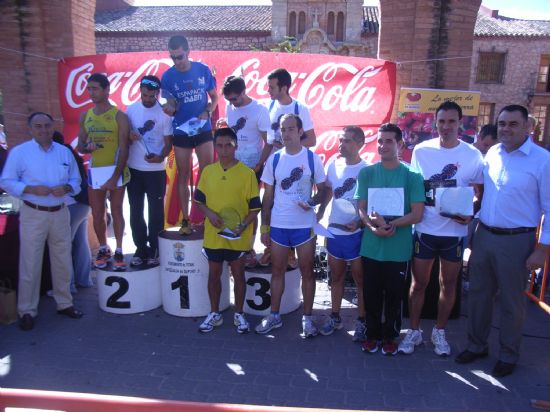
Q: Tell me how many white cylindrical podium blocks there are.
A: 3